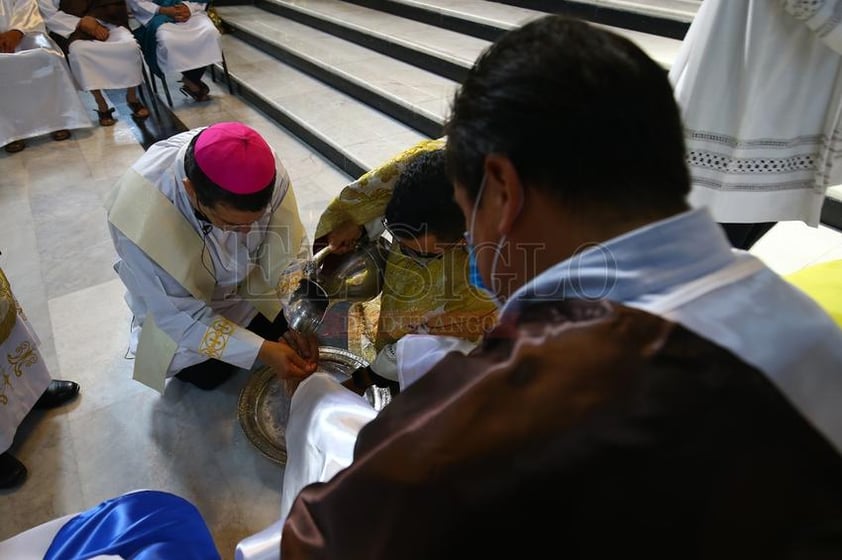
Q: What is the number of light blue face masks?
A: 1